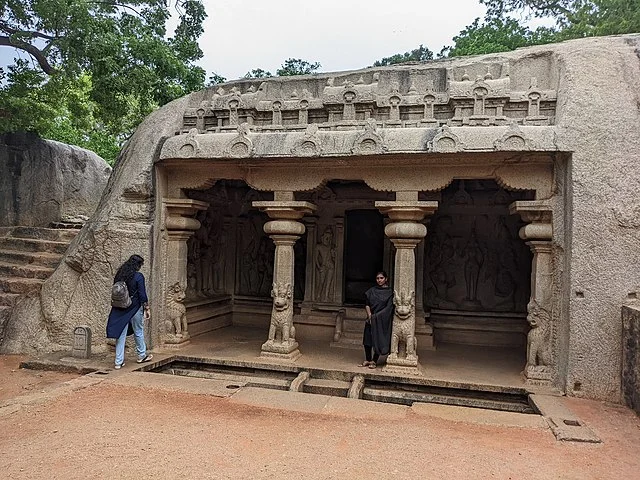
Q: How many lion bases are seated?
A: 4